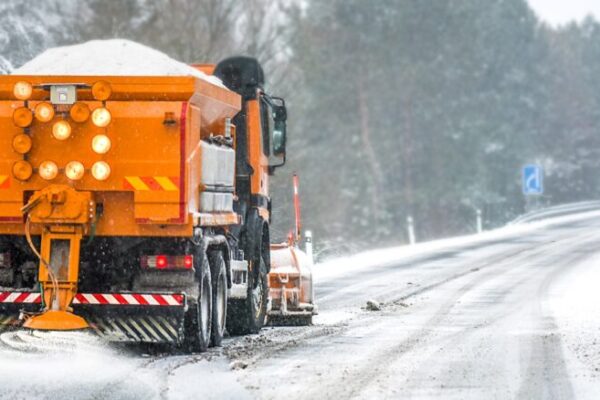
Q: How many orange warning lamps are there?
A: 13